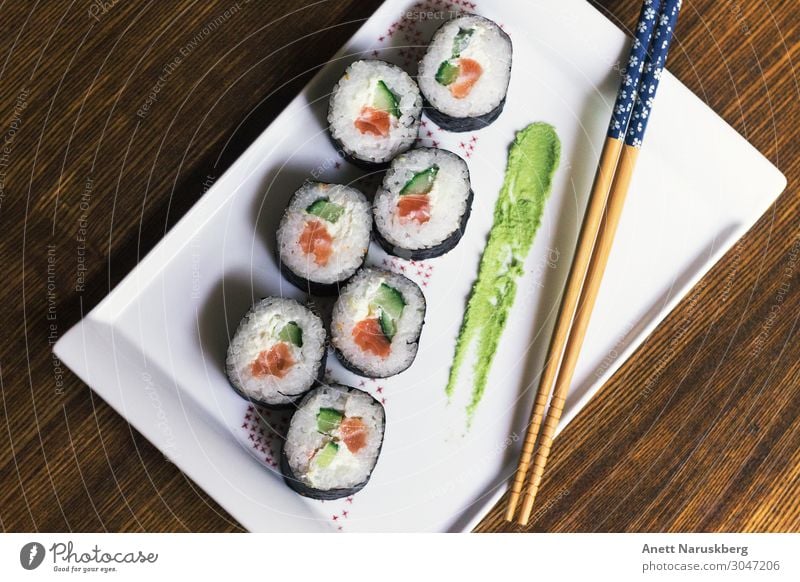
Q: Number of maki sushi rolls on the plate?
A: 7